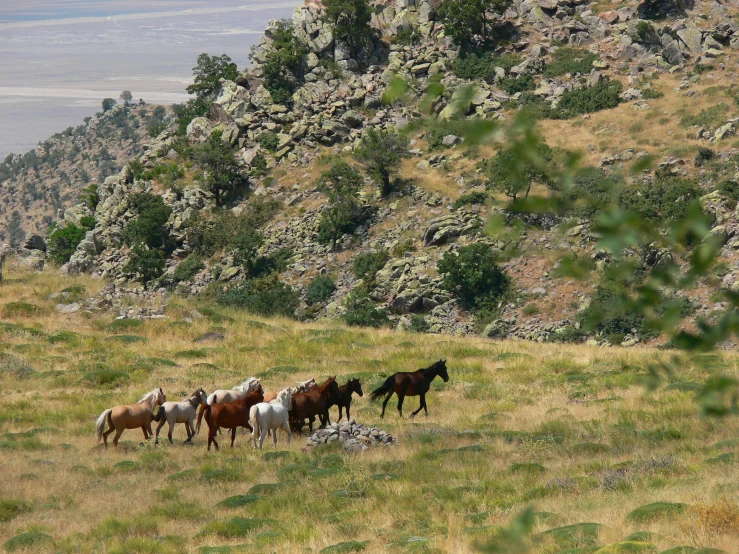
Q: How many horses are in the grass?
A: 9